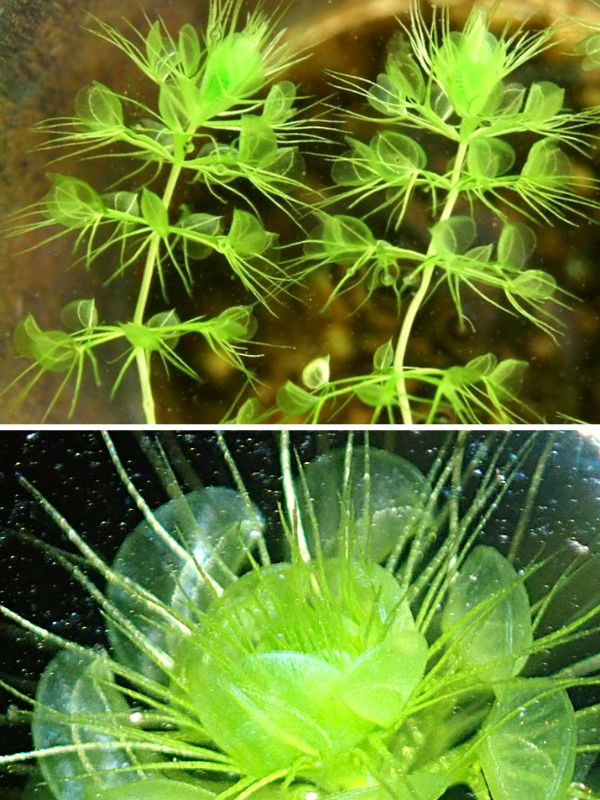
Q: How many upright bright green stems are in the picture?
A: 2